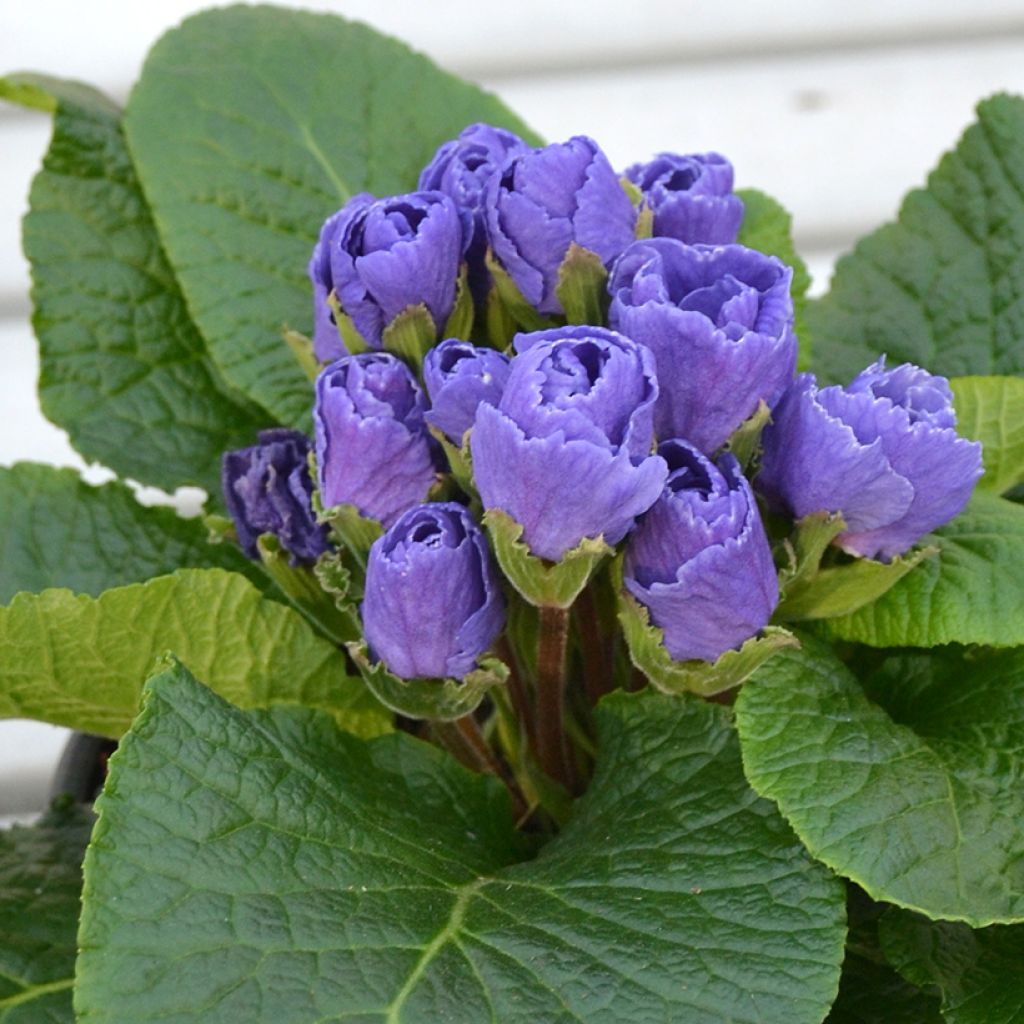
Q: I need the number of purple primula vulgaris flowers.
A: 12